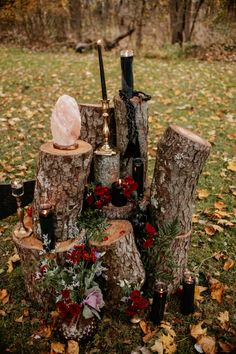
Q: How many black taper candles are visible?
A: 1